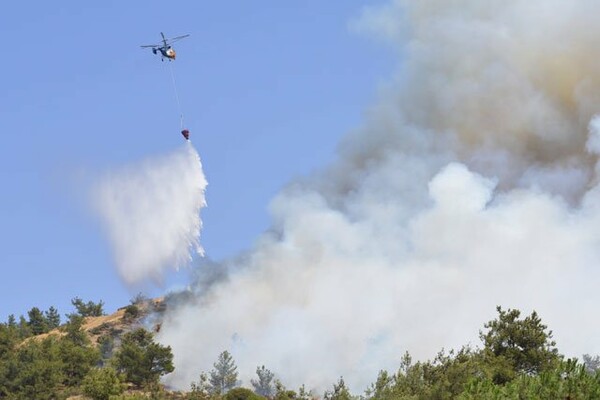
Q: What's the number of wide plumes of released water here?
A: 1